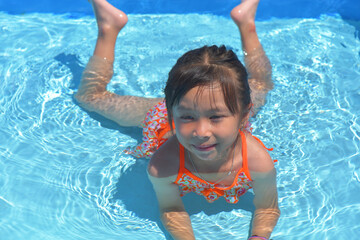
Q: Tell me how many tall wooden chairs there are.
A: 0